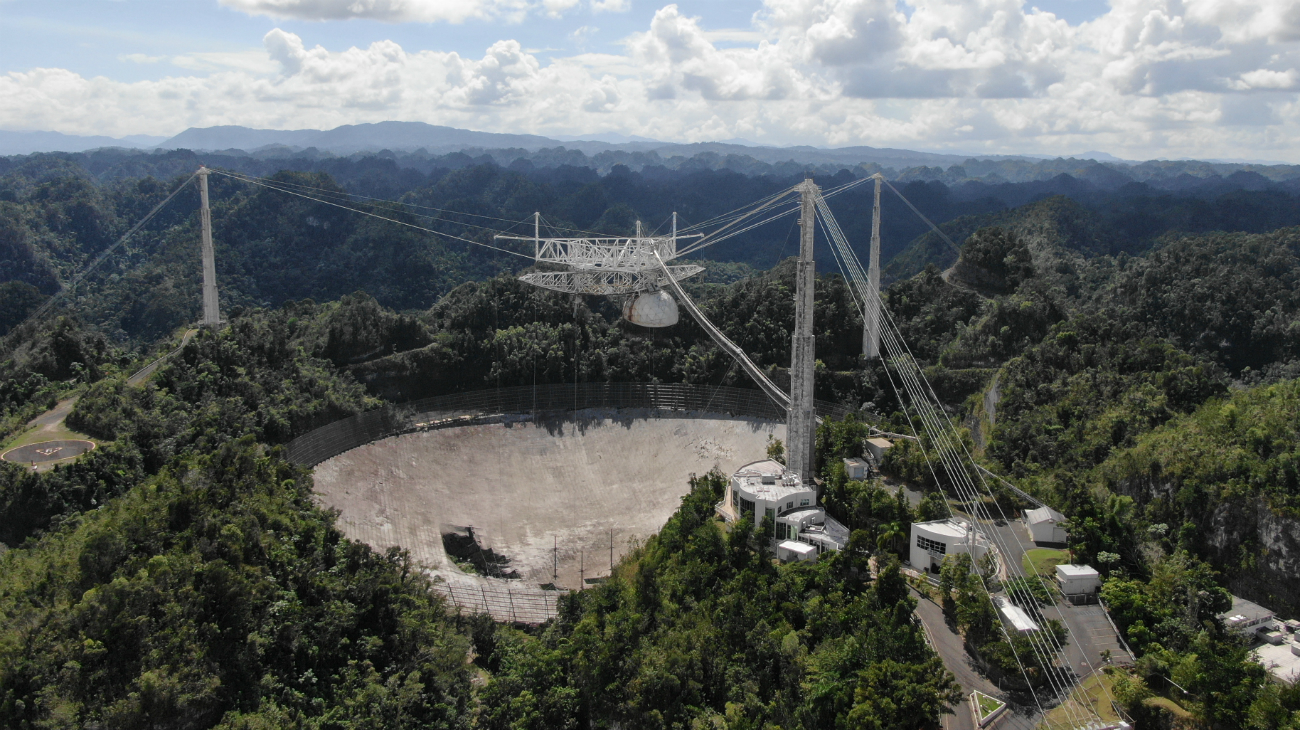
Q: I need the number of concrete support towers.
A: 3